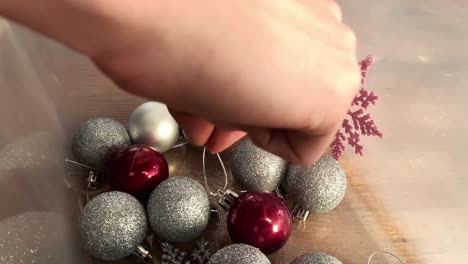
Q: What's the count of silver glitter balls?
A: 7